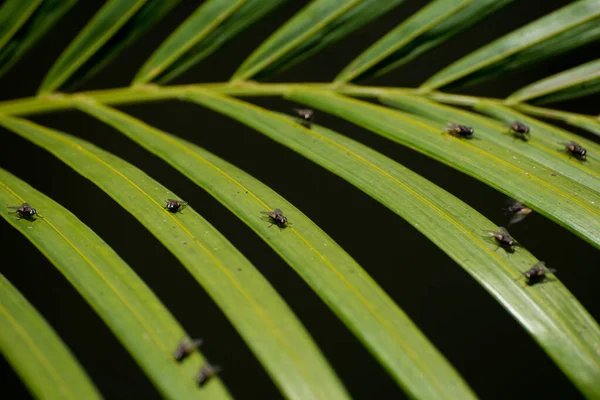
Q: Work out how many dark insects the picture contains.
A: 12